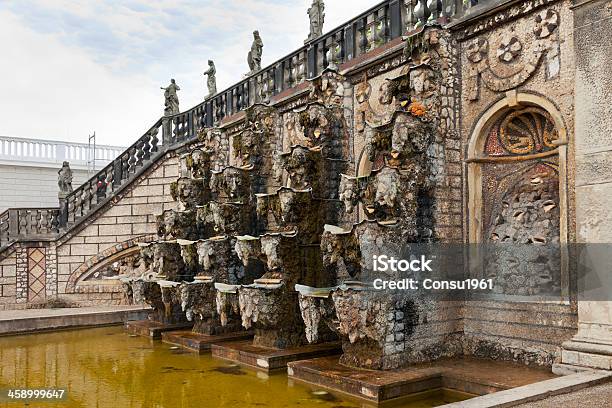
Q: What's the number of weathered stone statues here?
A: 5